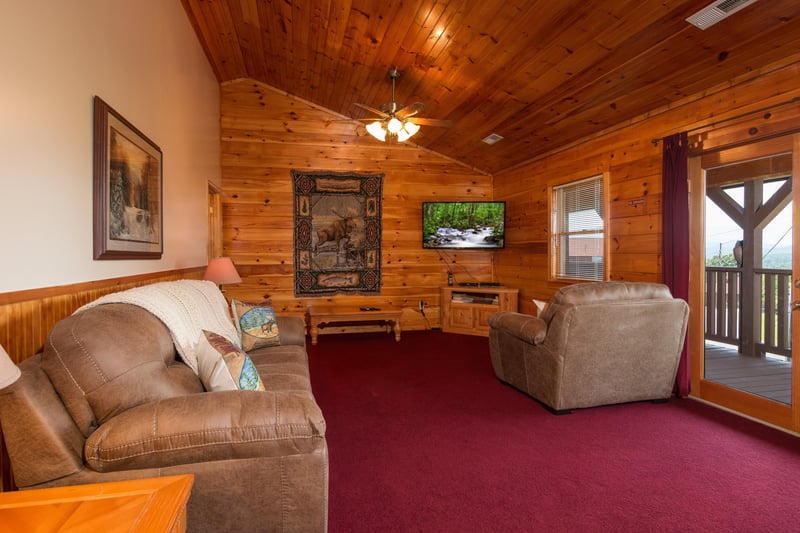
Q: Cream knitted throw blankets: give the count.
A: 1